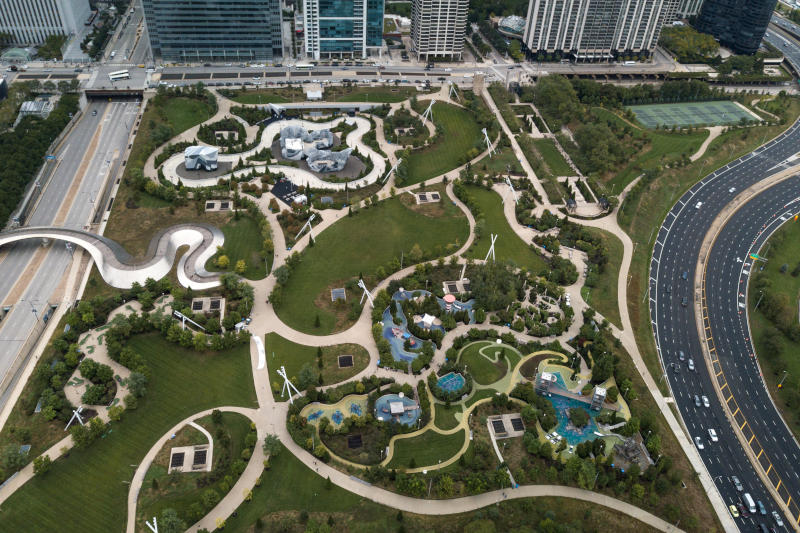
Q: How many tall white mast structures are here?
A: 12